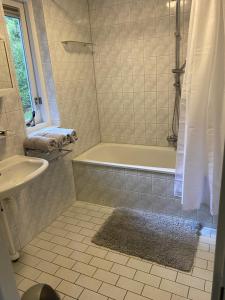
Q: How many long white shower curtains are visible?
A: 1